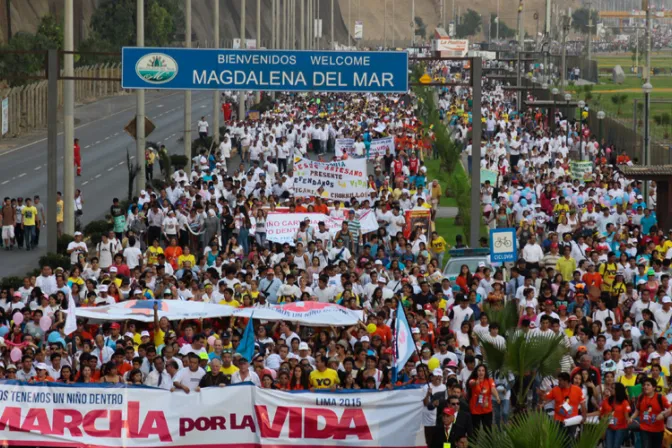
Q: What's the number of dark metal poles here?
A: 2